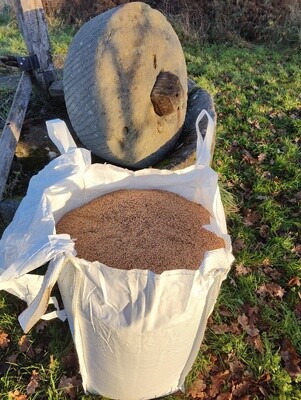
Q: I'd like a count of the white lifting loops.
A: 3